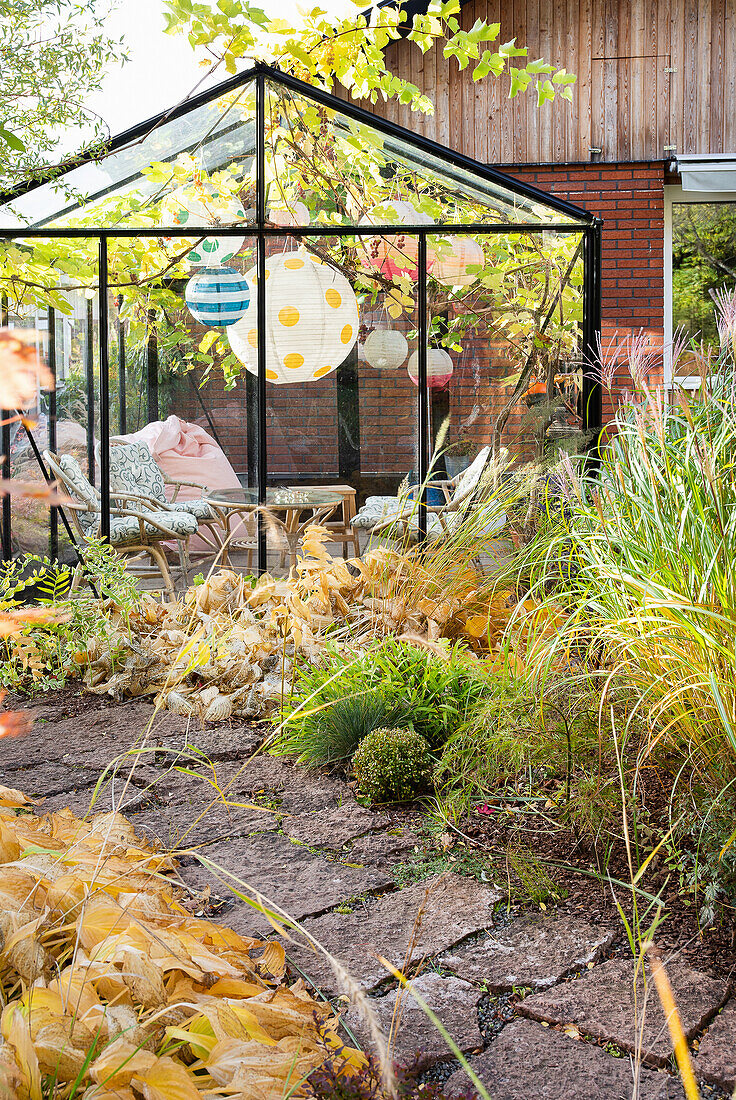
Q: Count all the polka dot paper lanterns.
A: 2